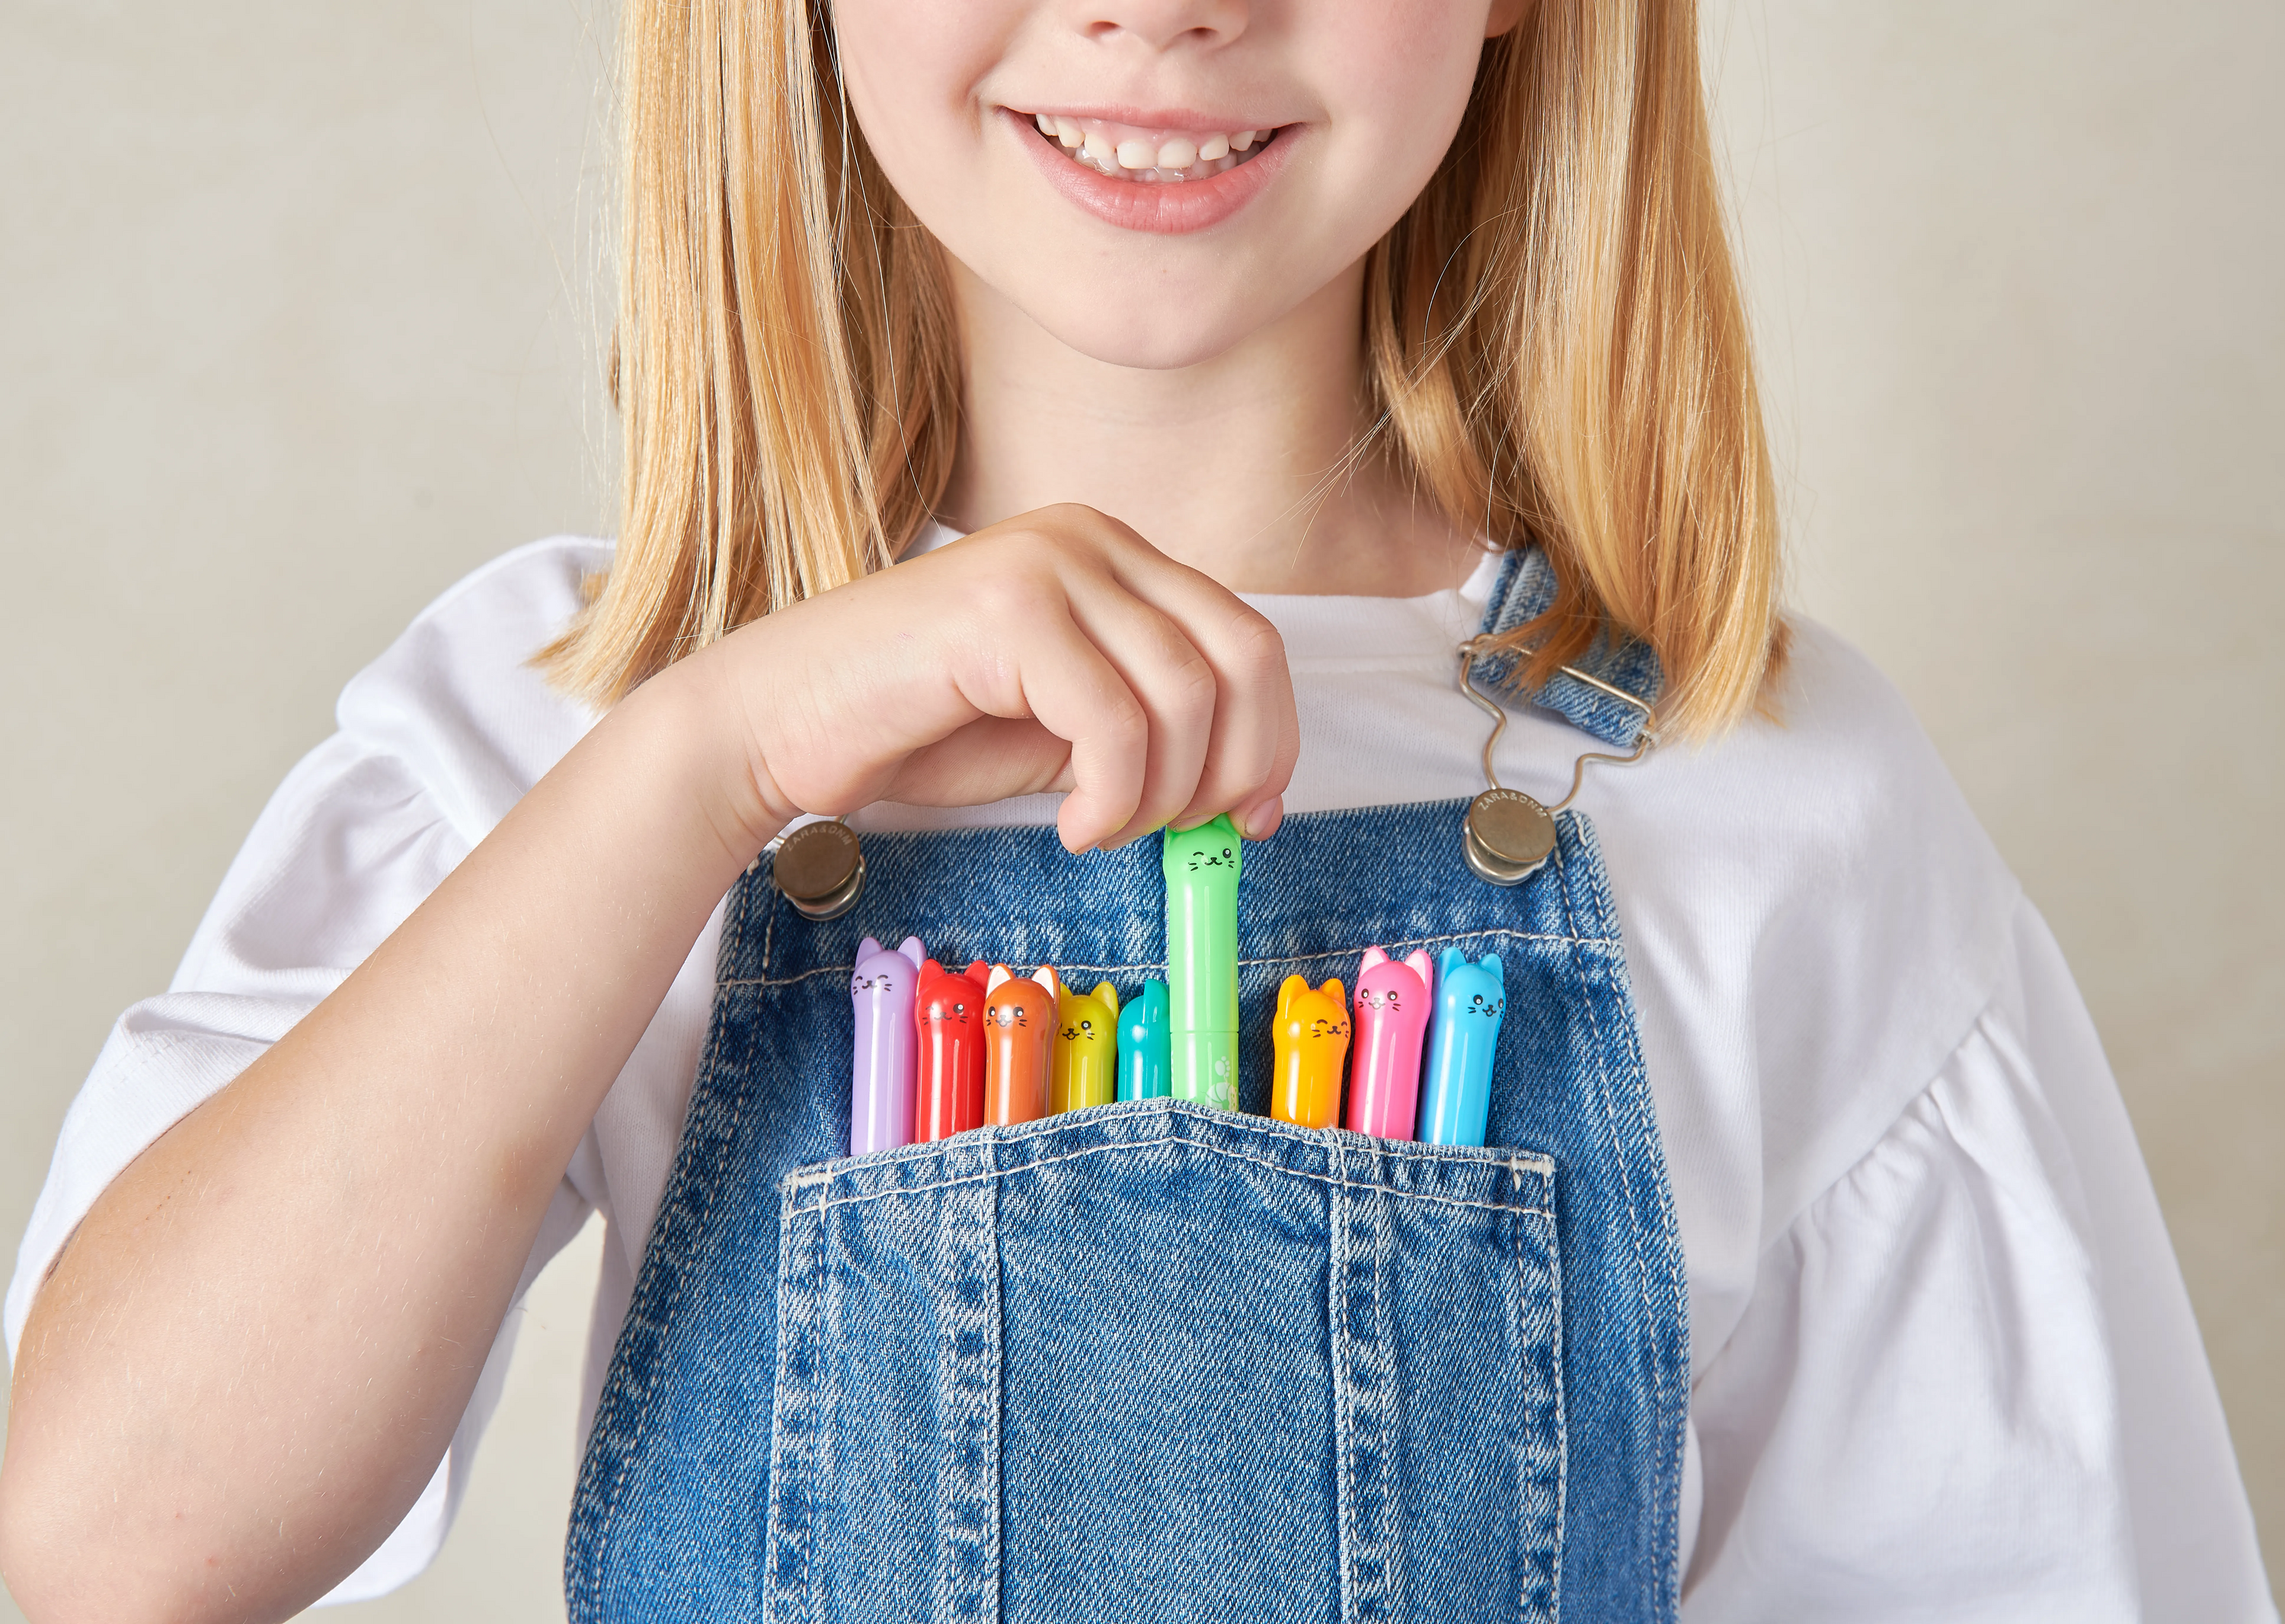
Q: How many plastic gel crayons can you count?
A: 9